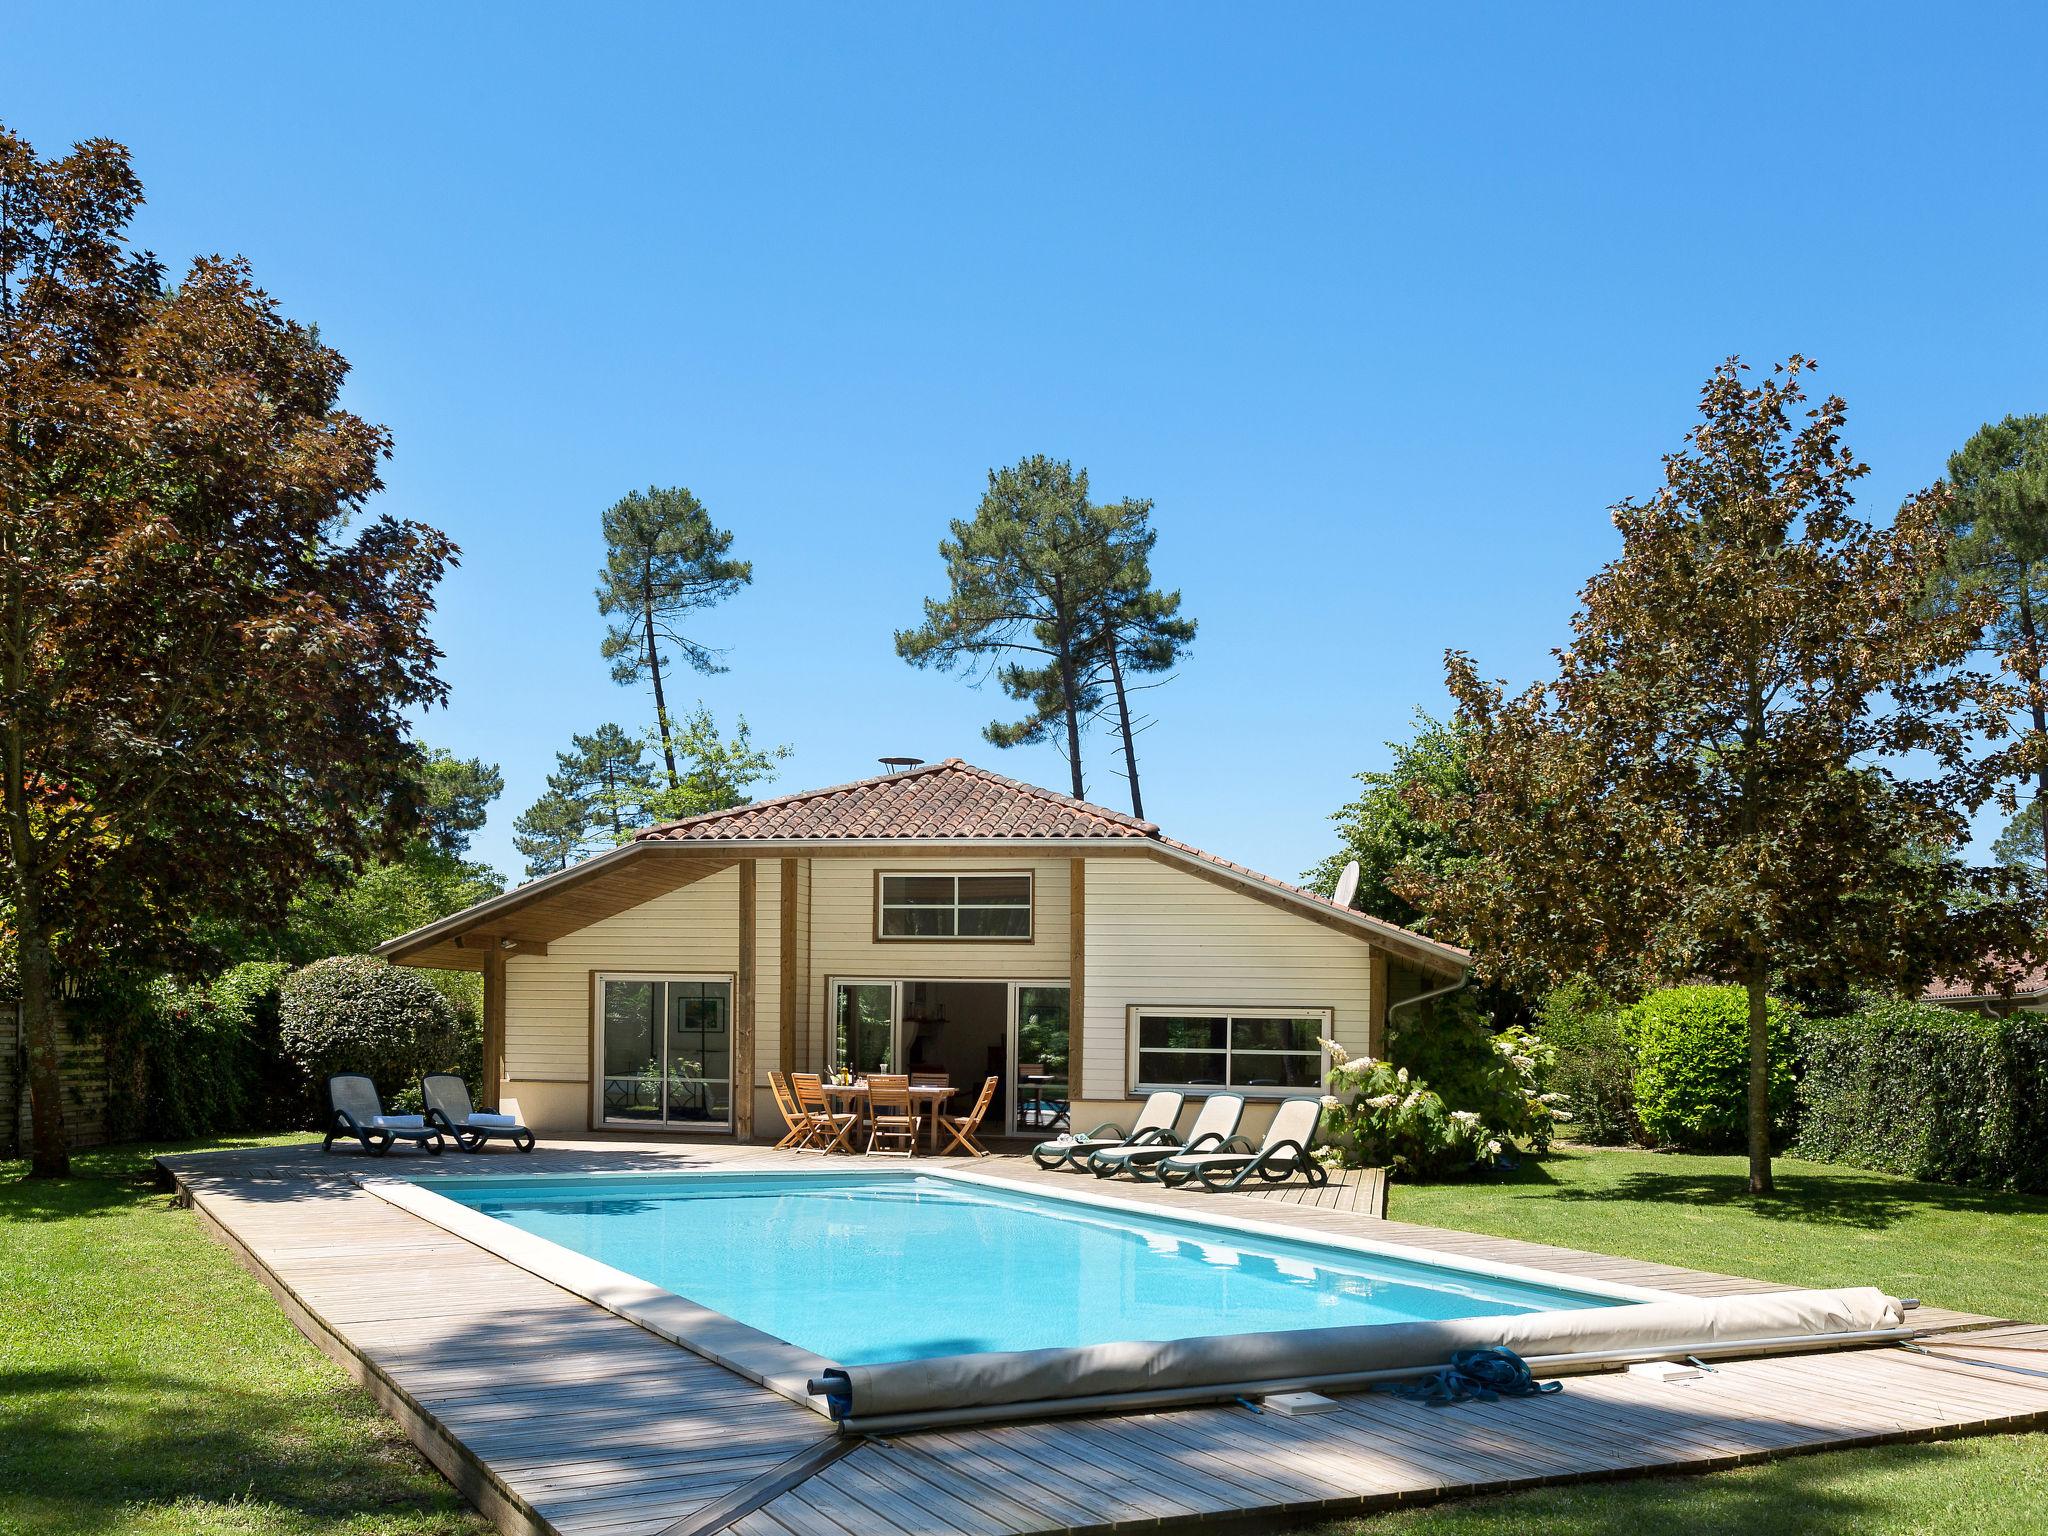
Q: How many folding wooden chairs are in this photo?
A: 6